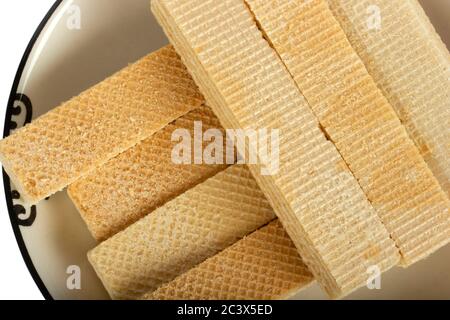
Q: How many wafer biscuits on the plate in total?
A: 7